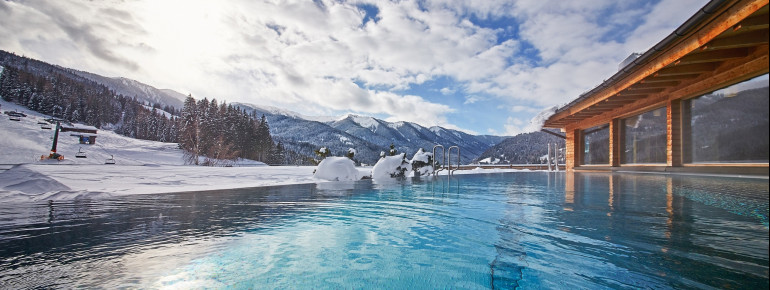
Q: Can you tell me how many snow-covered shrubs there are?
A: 3